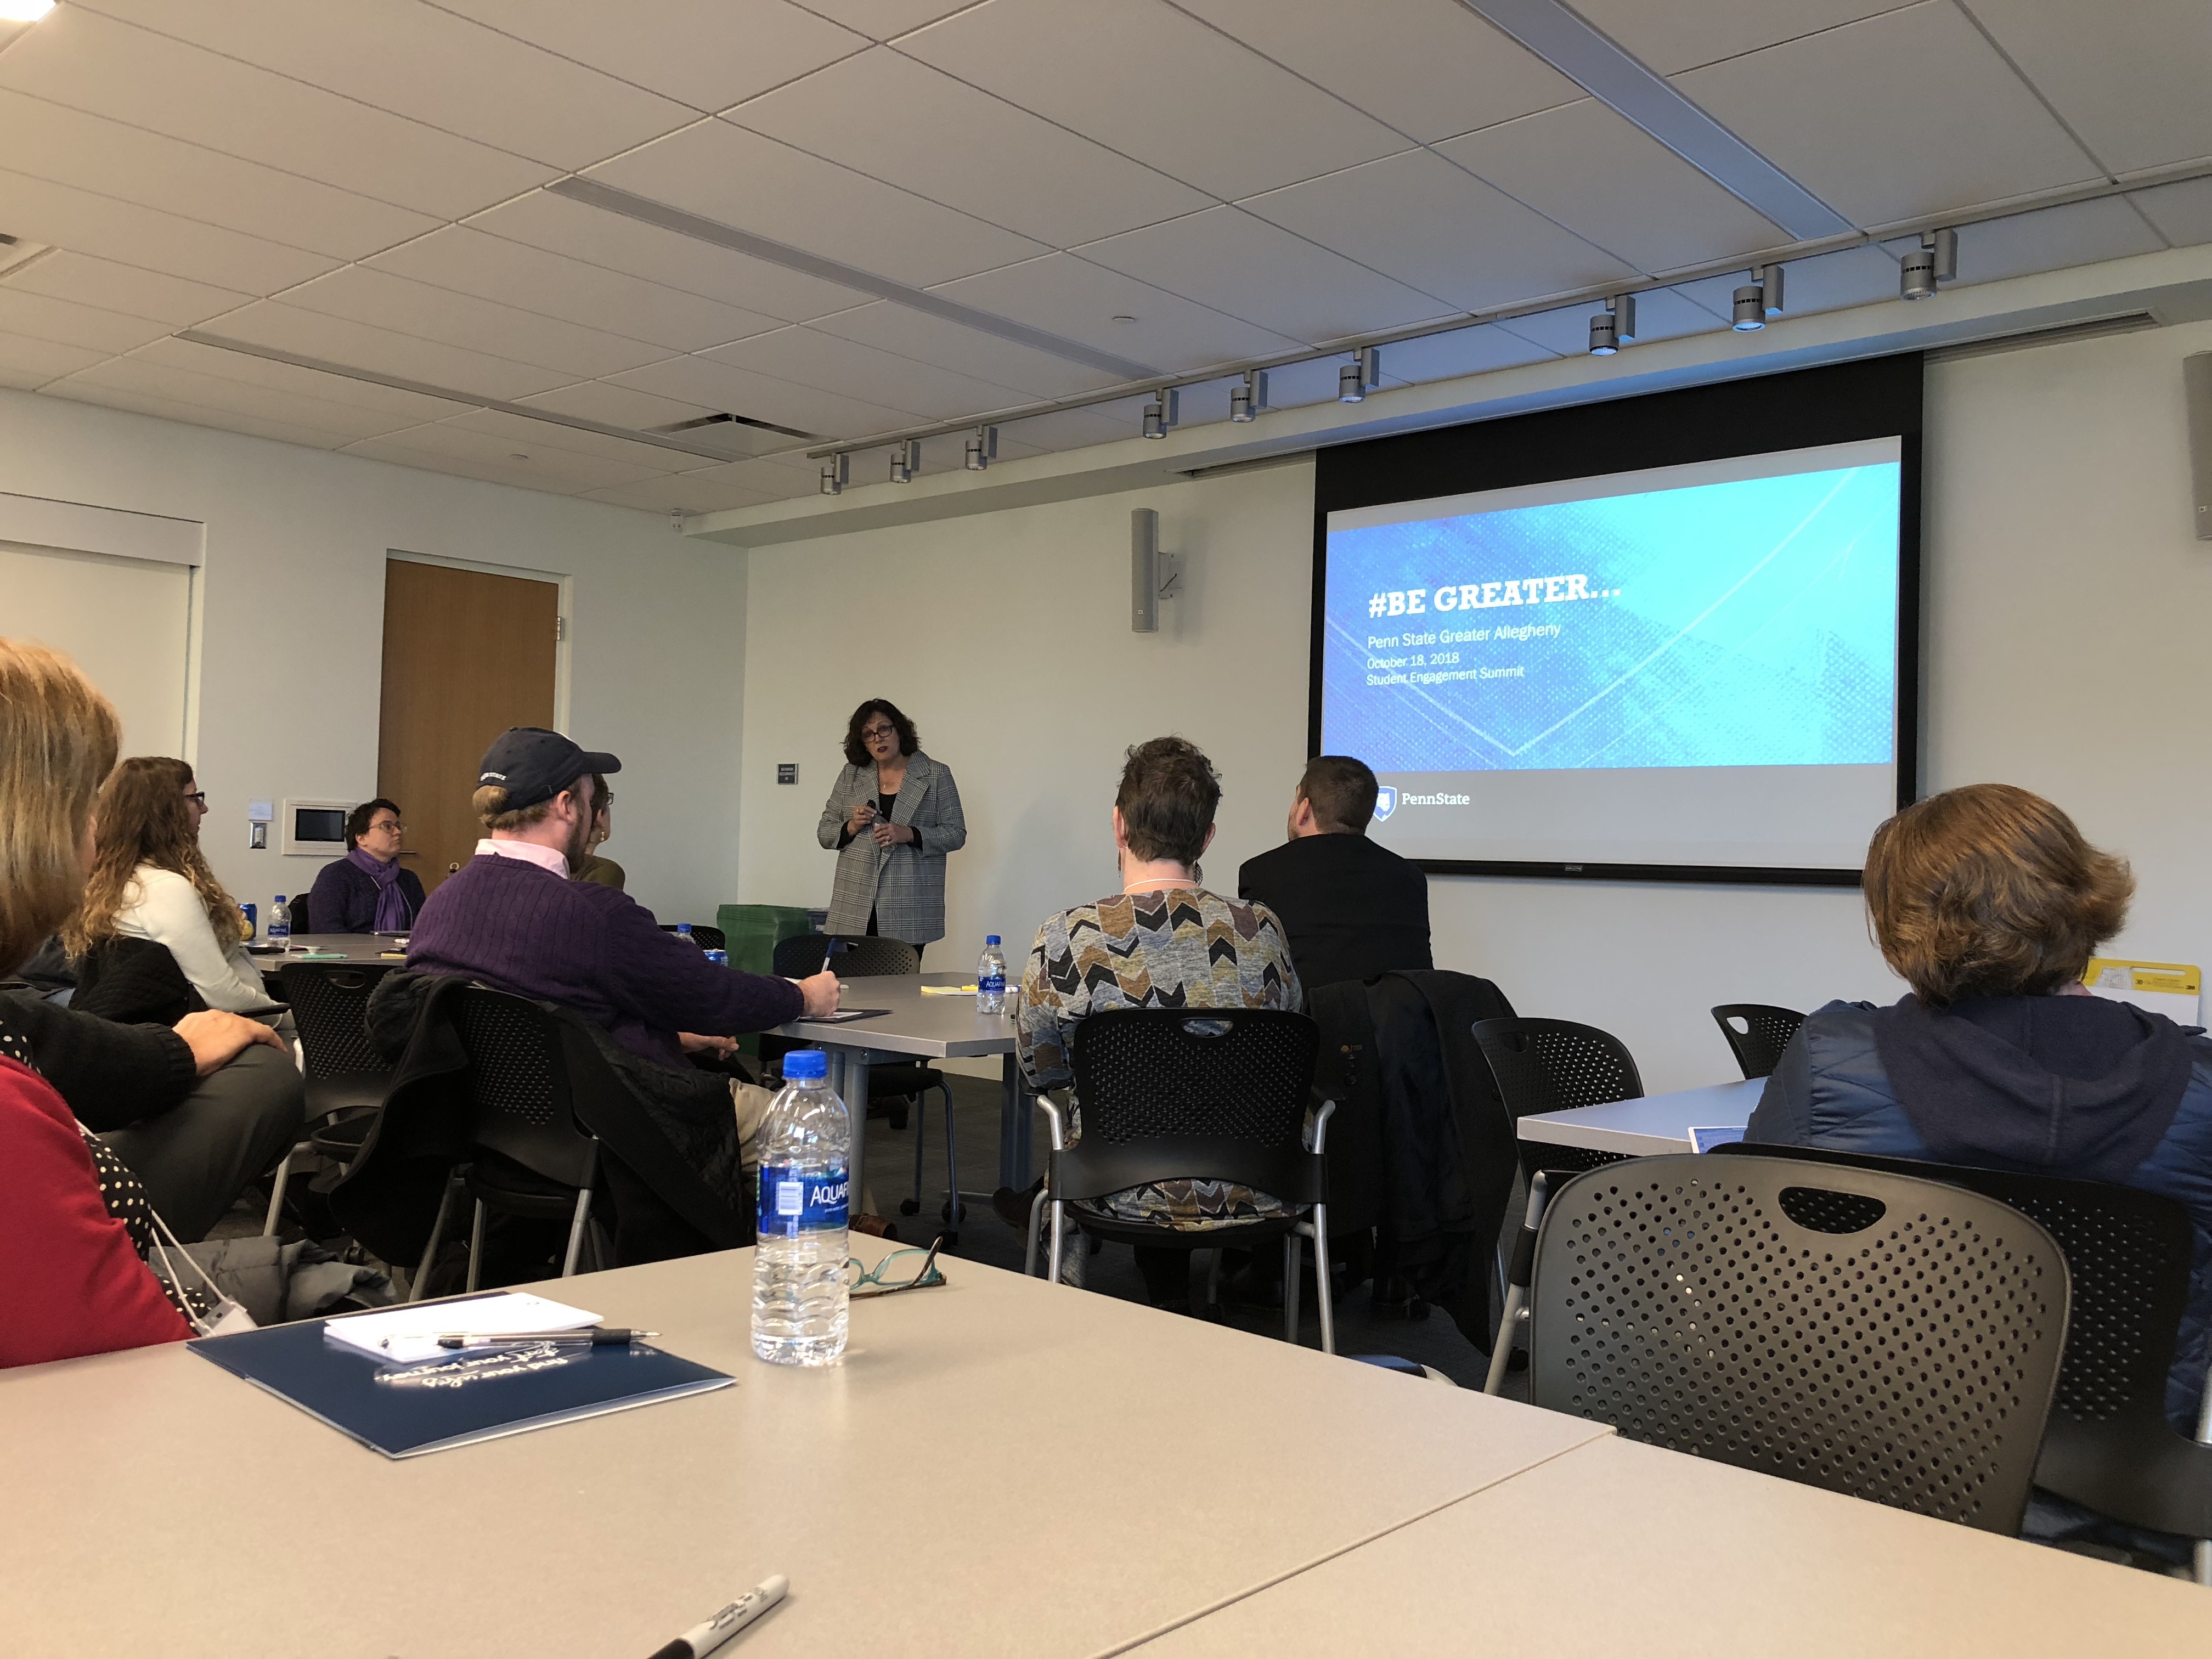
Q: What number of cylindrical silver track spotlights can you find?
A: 9